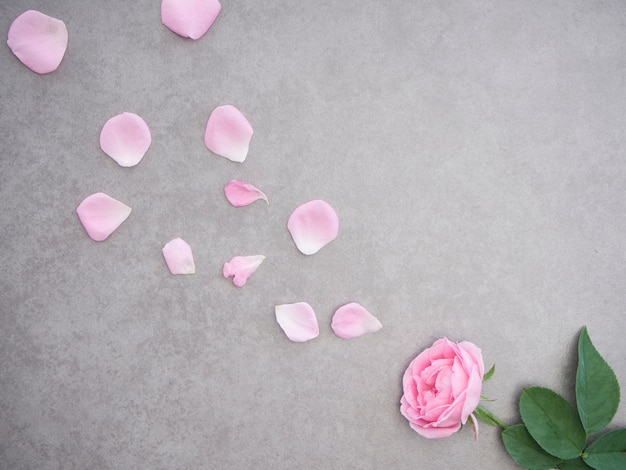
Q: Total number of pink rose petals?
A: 11